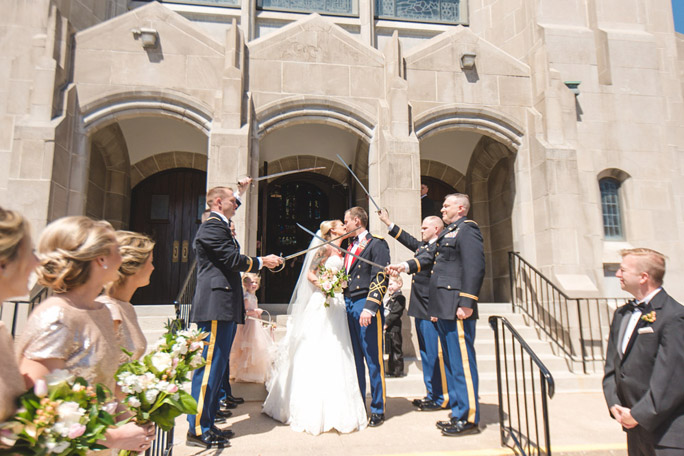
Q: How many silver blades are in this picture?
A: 4